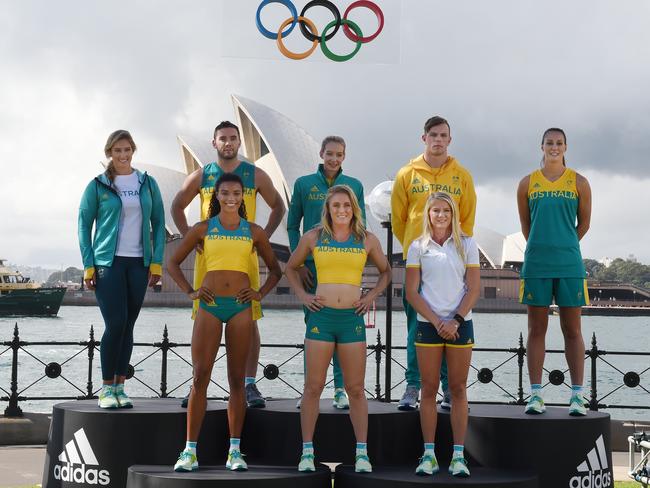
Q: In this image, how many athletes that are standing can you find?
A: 8